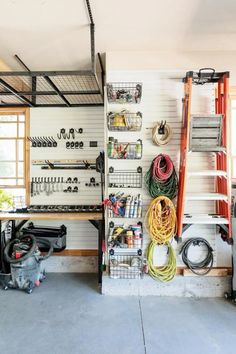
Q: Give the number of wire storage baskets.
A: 7